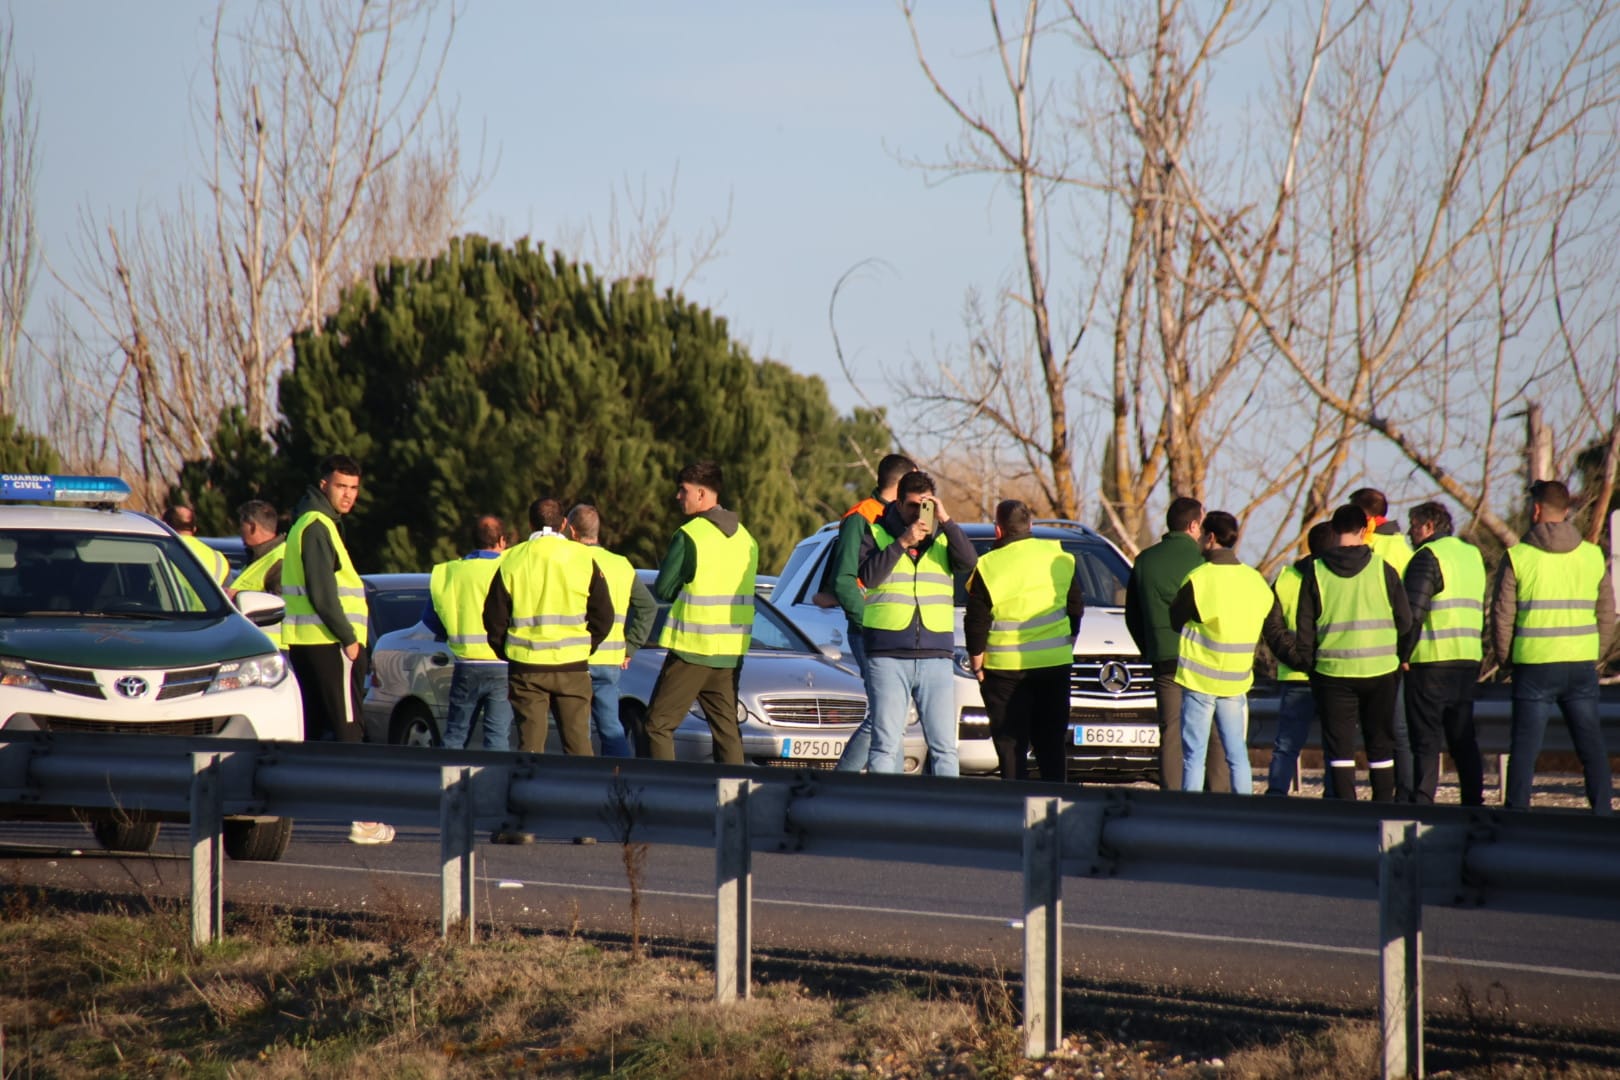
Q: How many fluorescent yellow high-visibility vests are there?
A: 15